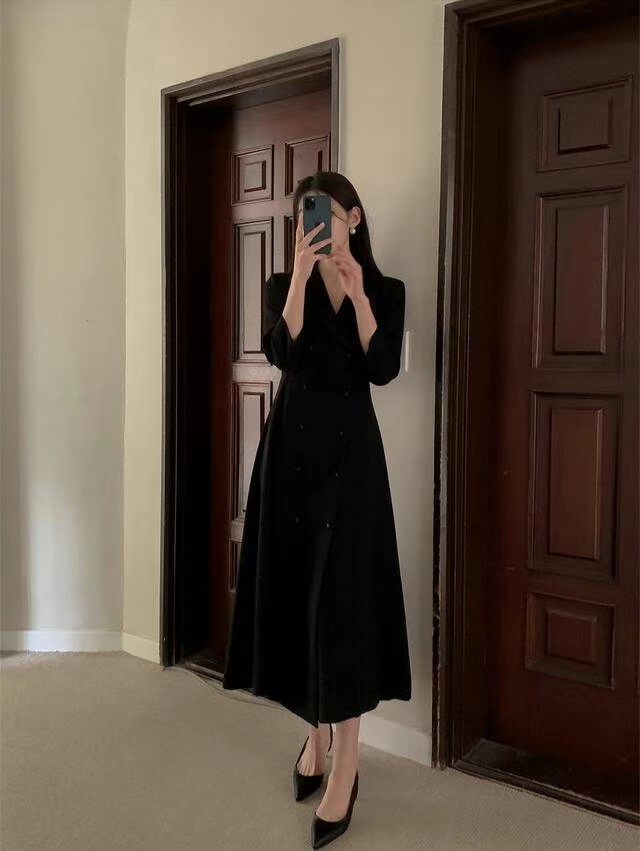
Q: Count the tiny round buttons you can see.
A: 10